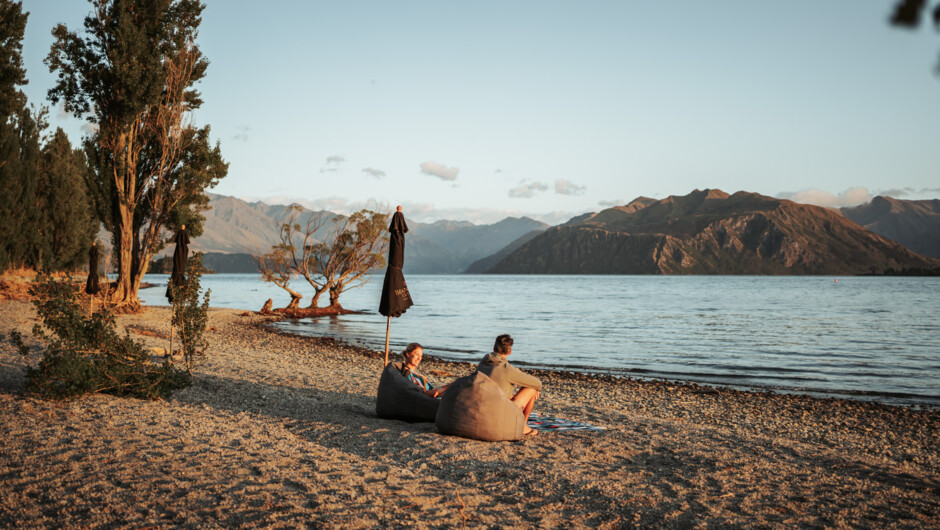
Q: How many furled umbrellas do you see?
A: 3